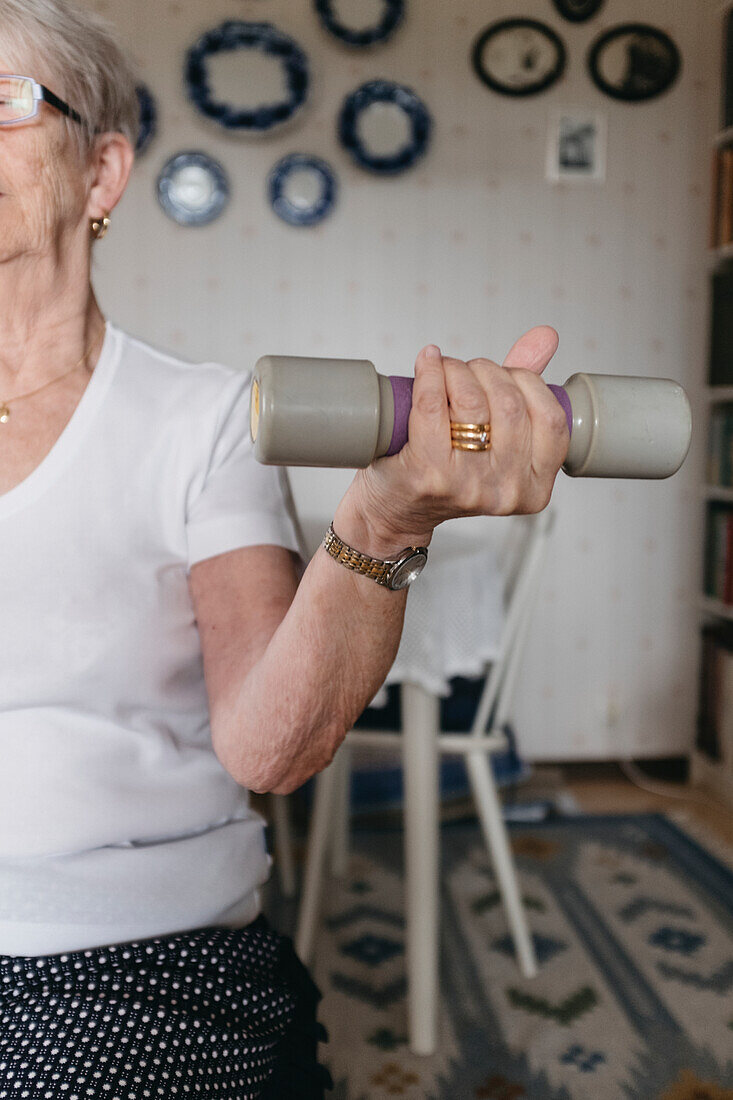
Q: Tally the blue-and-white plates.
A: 6